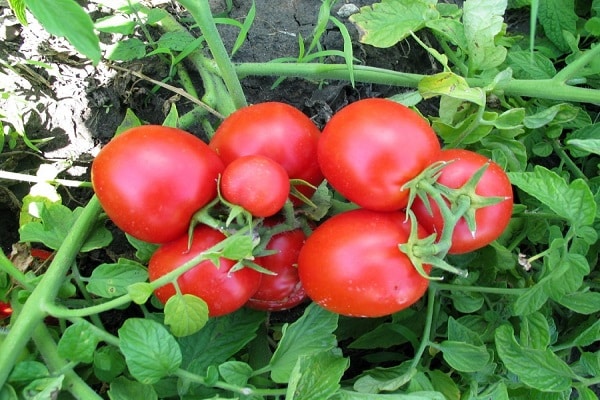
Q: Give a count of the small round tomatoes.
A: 1